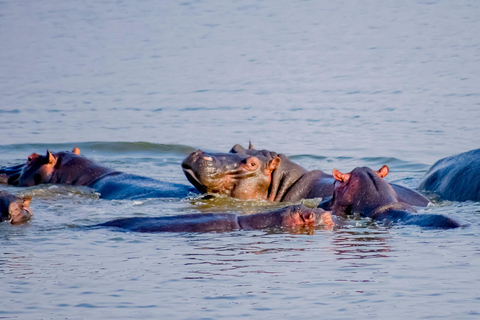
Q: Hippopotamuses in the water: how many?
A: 6